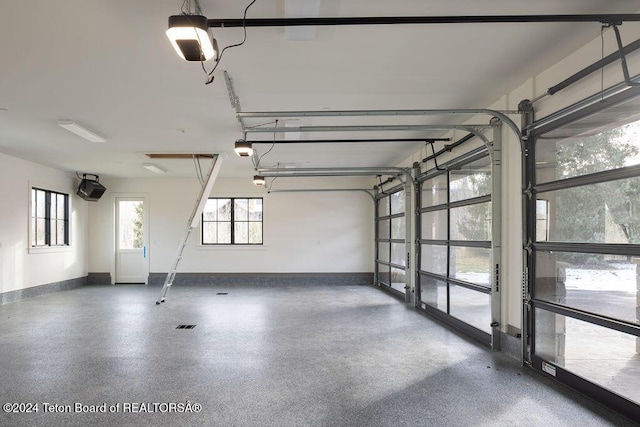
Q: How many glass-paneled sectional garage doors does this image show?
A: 3